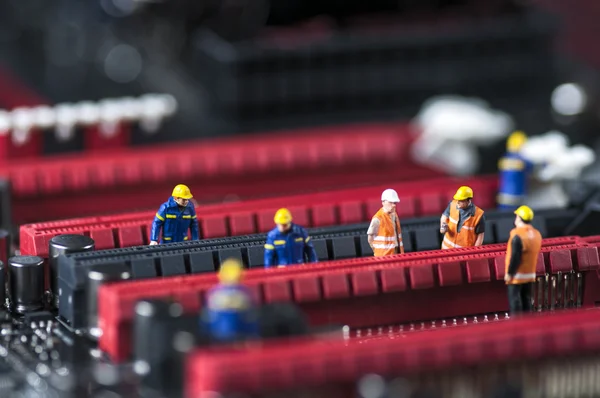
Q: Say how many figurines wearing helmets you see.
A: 7